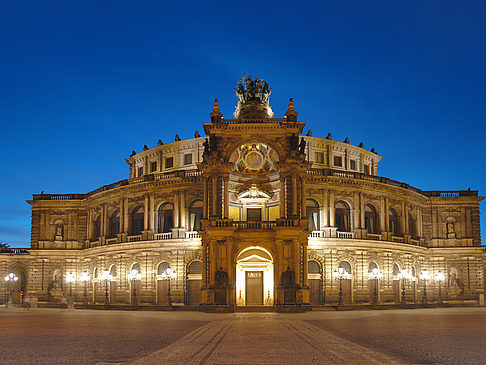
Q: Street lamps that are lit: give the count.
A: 11